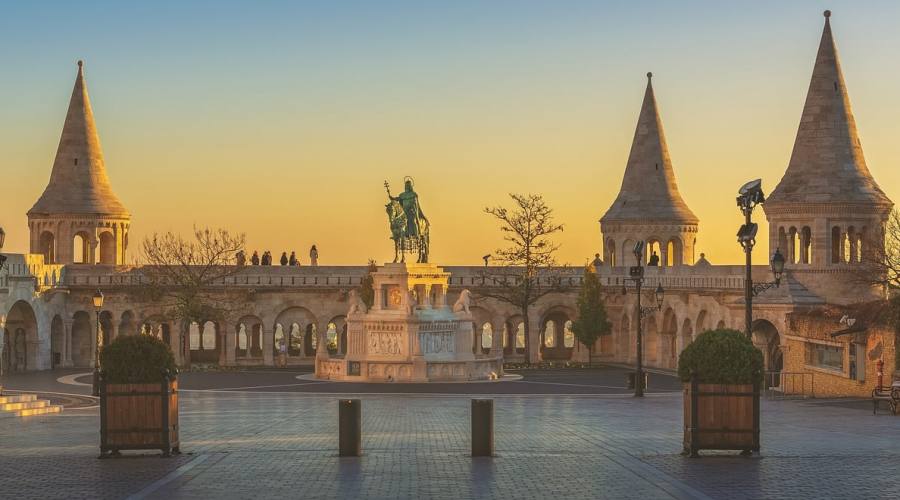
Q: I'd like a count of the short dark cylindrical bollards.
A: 2